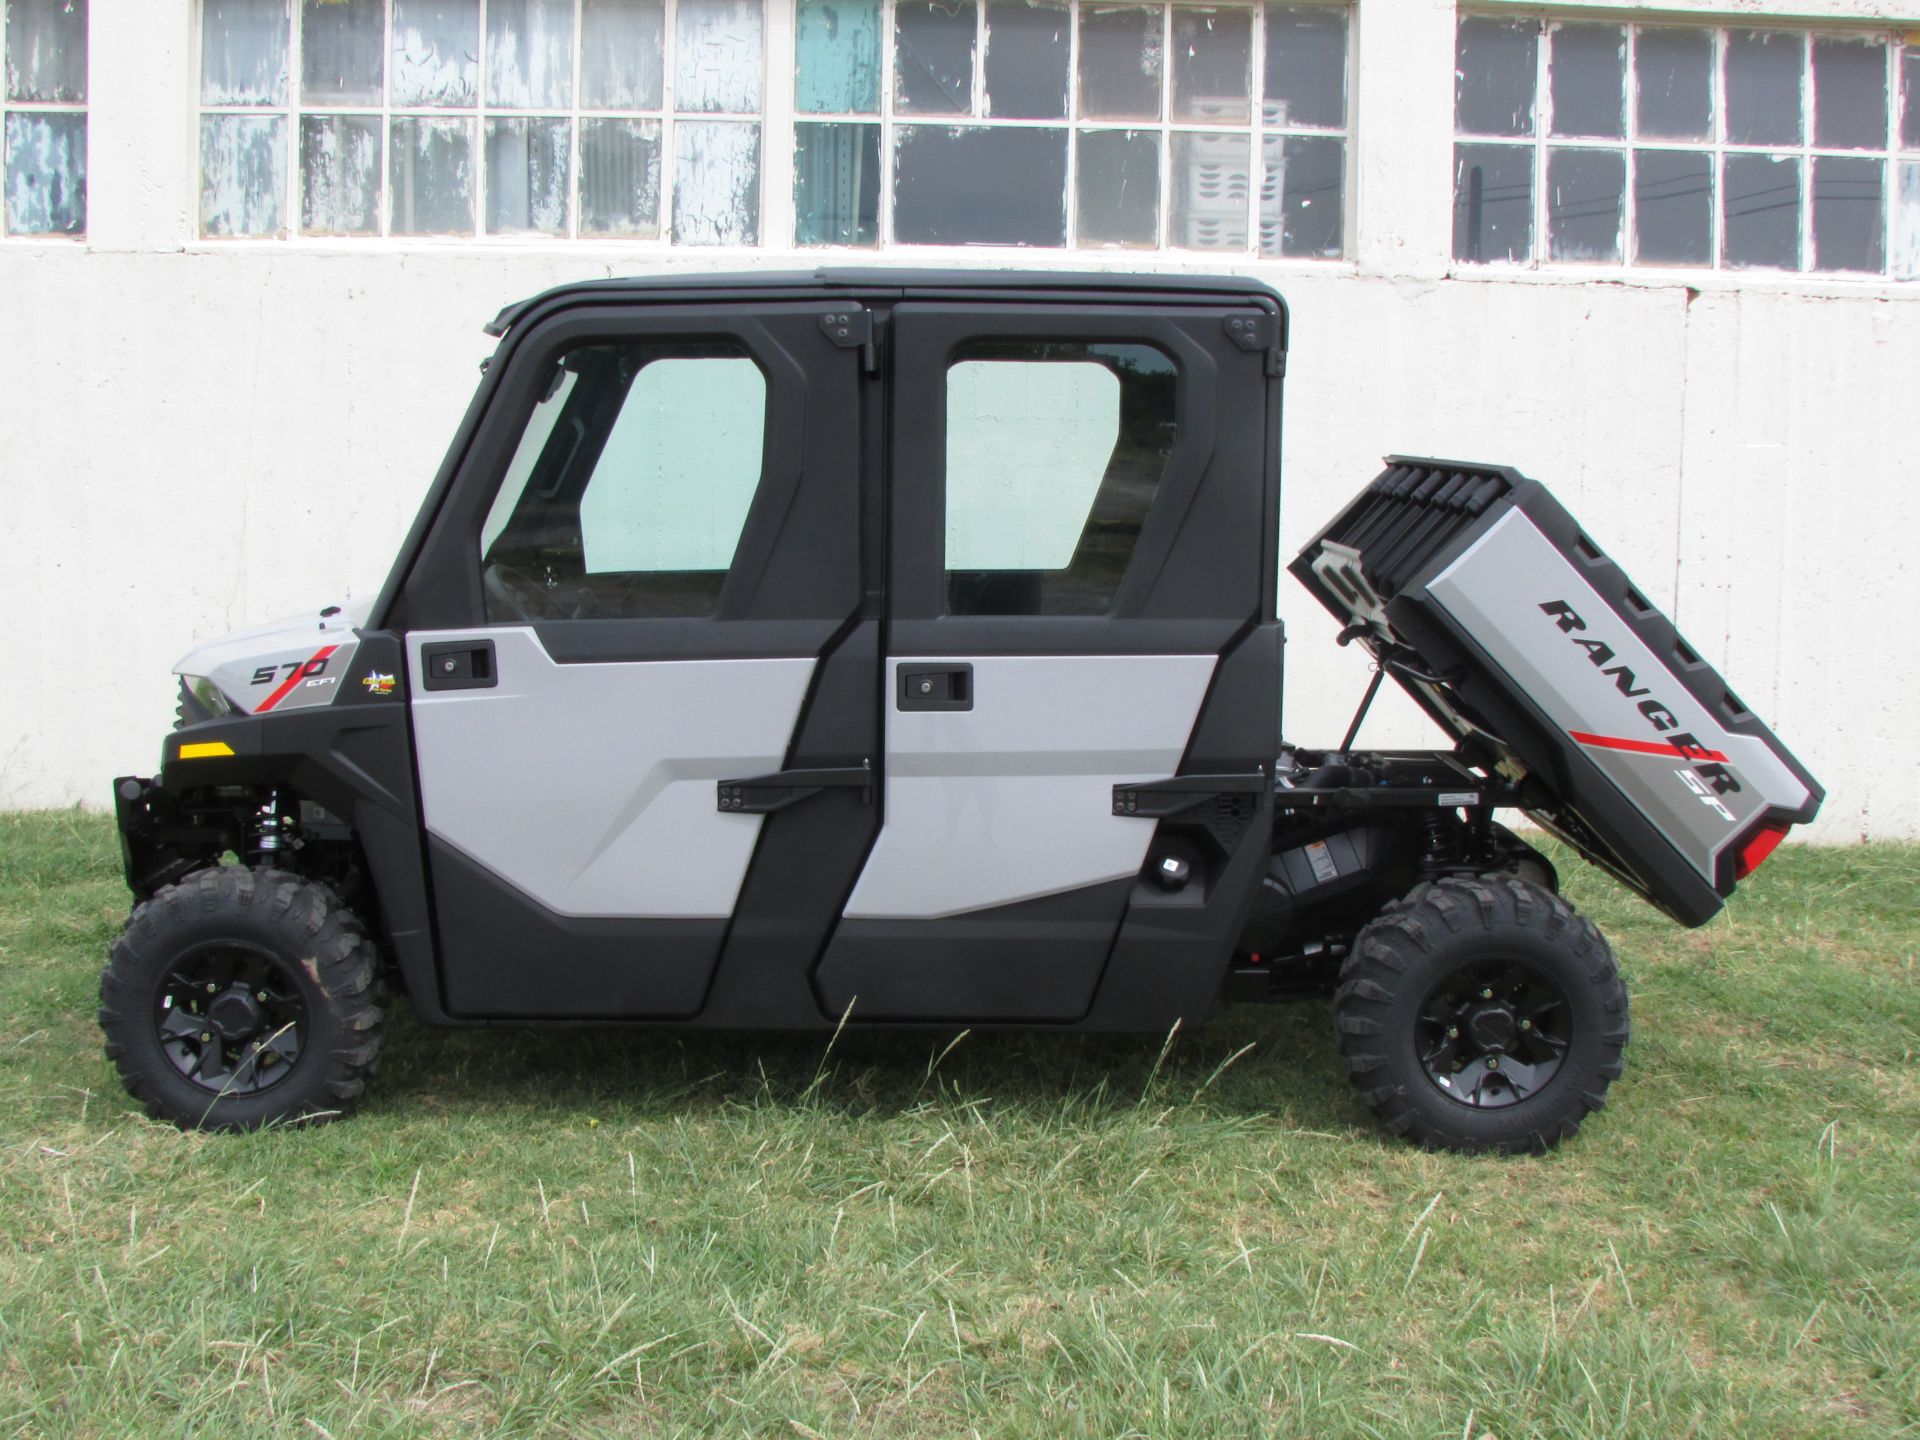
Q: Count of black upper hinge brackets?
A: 2